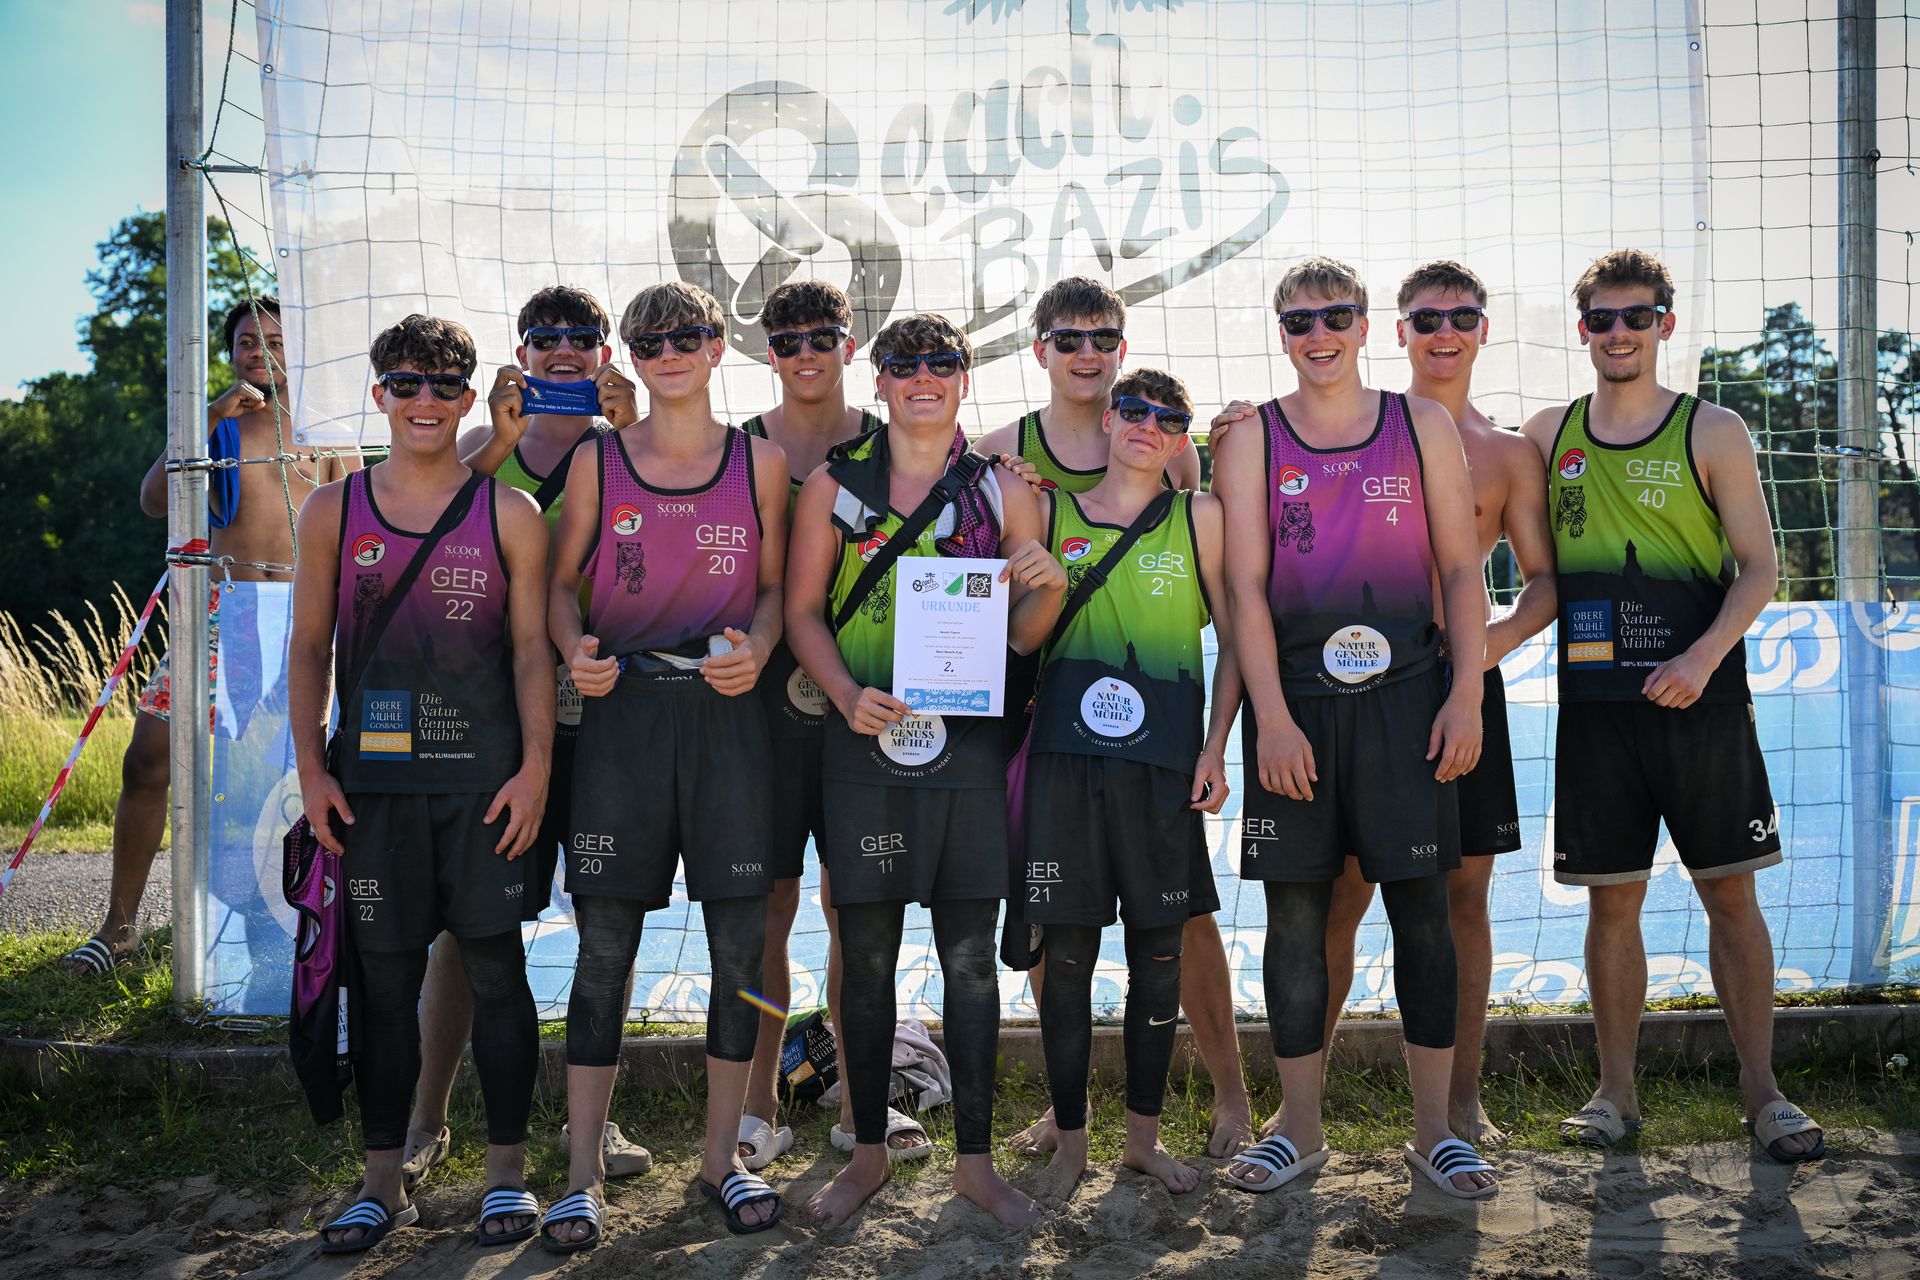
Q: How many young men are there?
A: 11